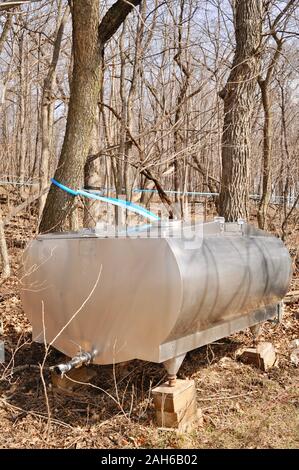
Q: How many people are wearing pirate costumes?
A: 0